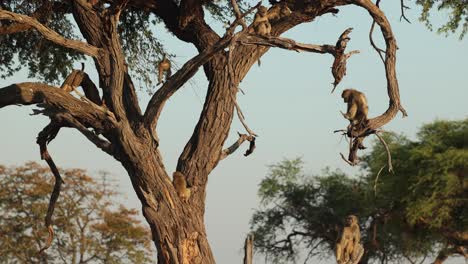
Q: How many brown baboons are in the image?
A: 6